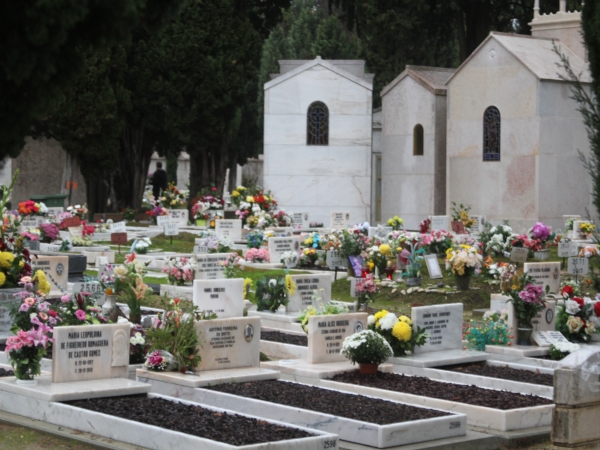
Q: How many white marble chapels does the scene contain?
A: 3